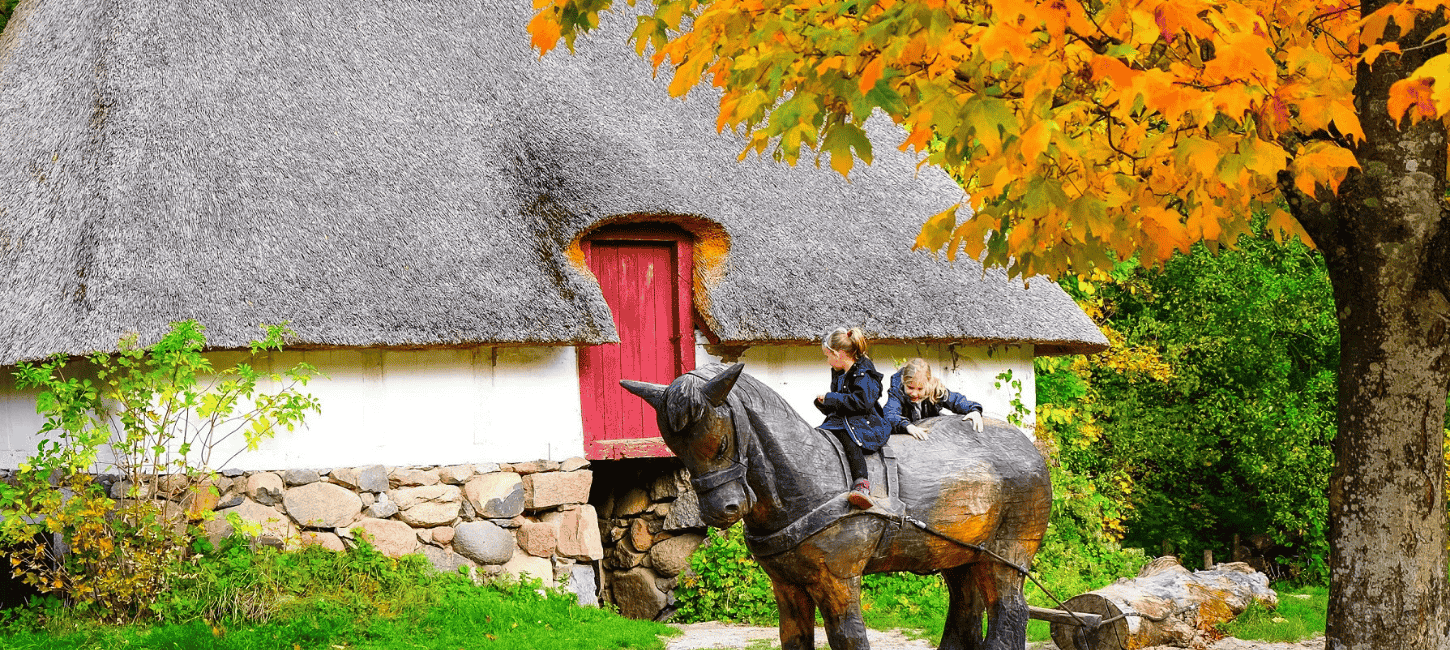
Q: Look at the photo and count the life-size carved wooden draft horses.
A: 1